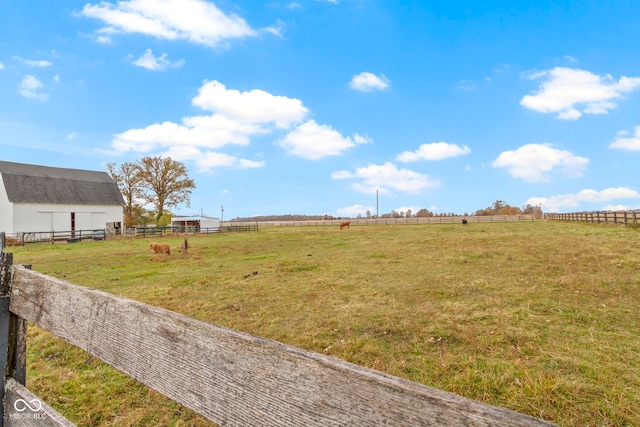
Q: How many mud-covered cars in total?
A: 0